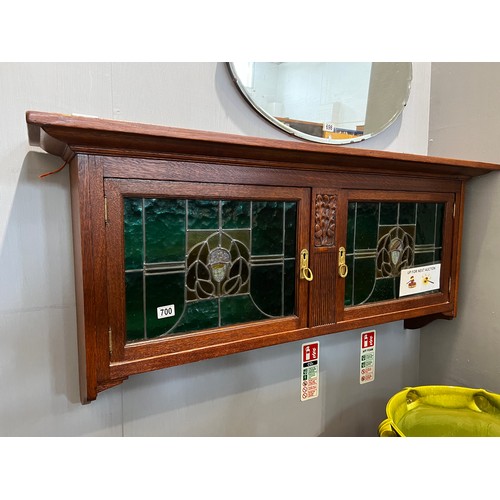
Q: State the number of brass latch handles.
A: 2